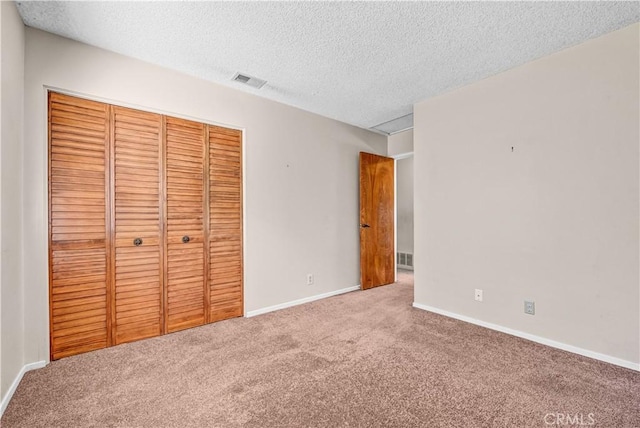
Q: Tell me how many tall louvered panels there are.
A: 4